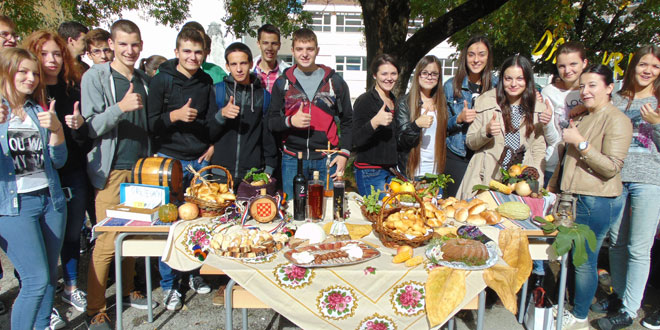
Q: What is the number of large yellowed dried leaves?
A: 3